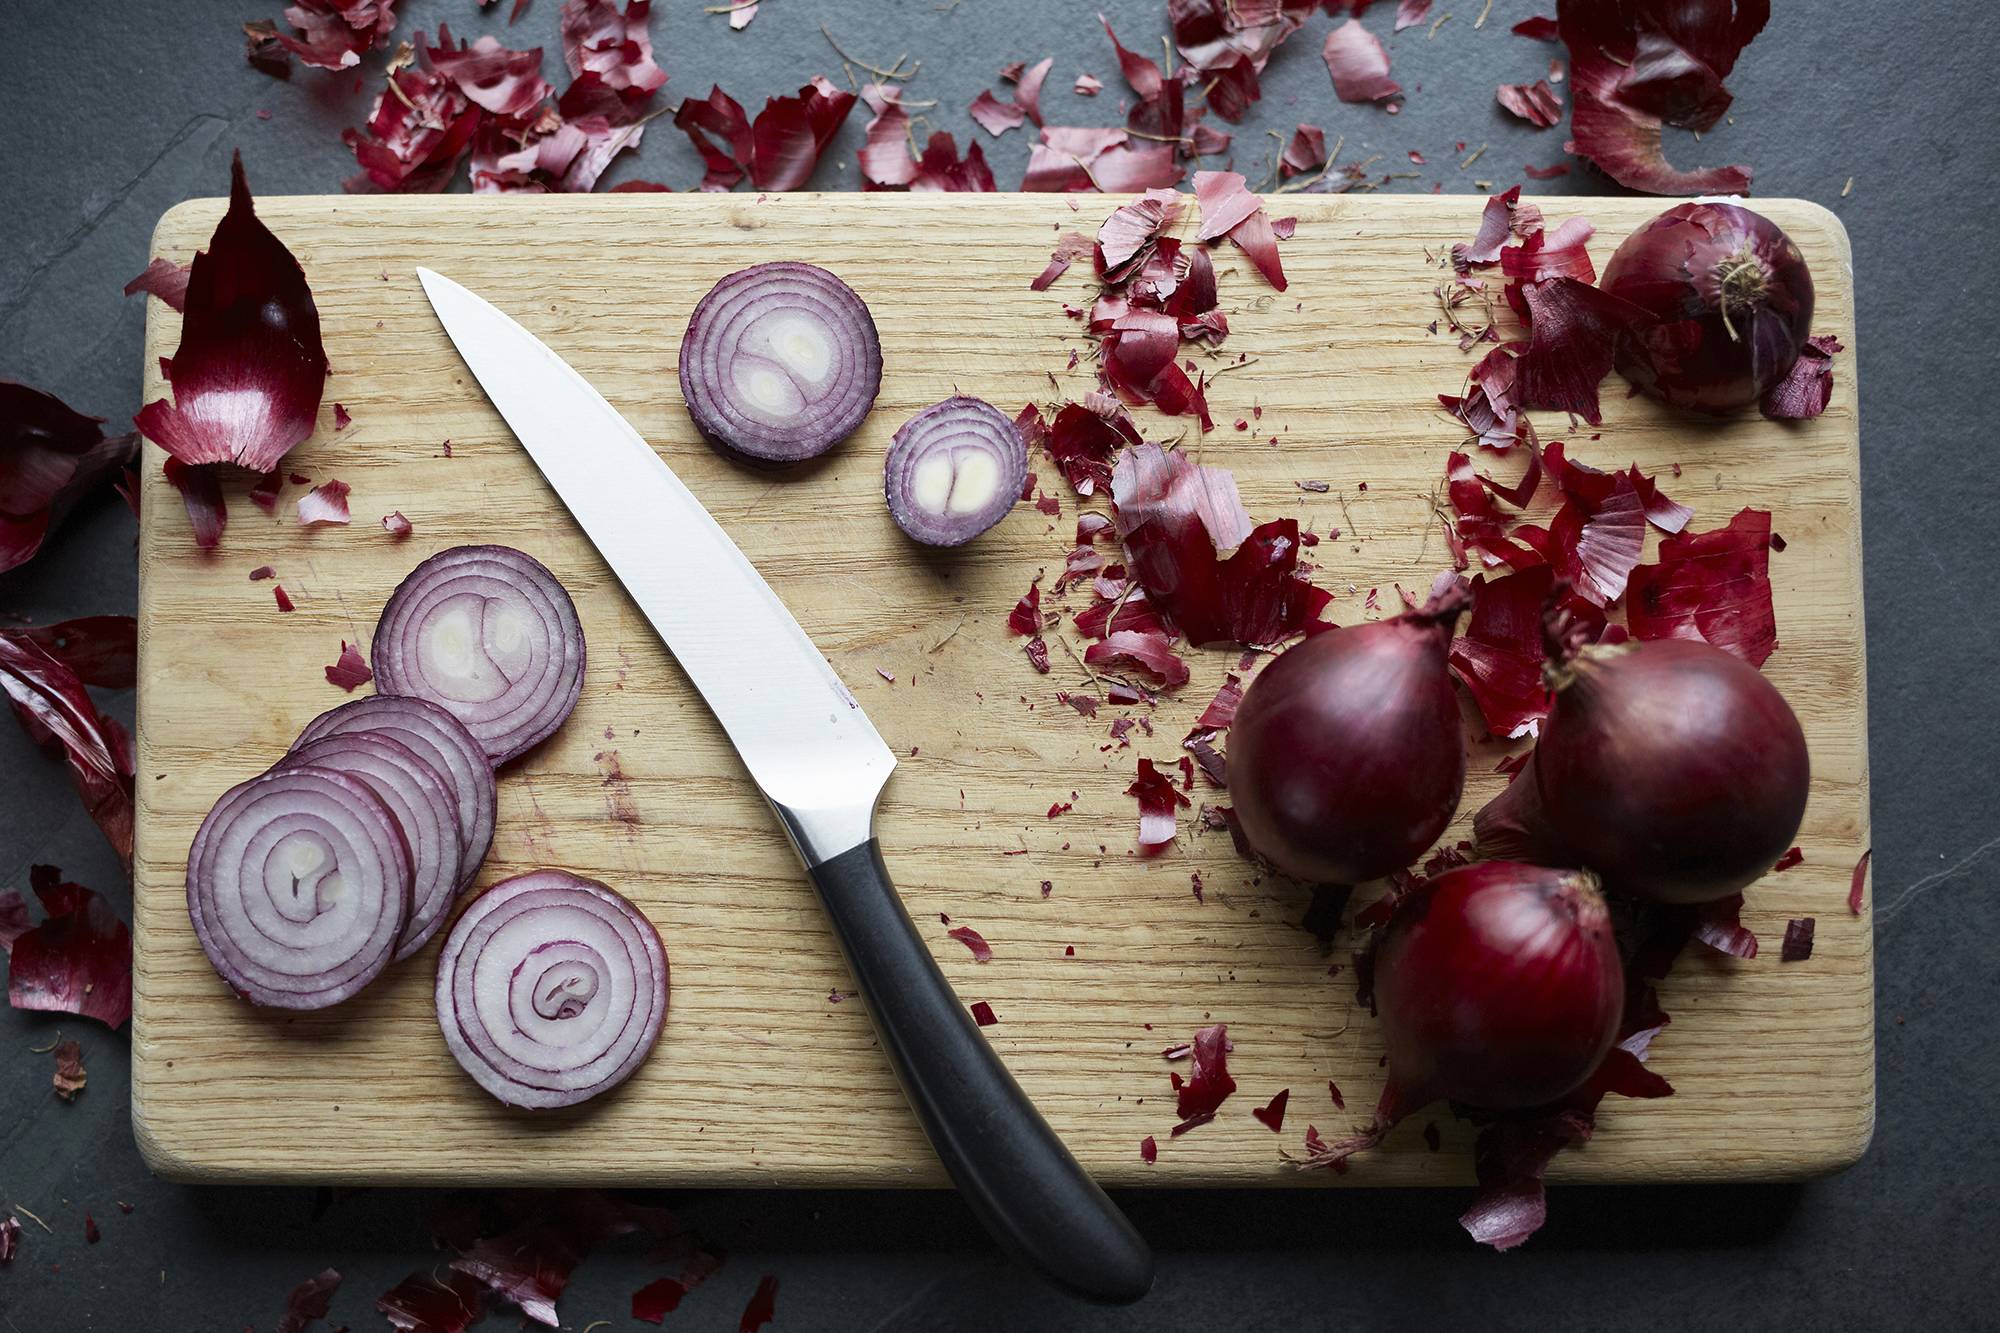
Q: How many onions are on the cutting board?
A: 4